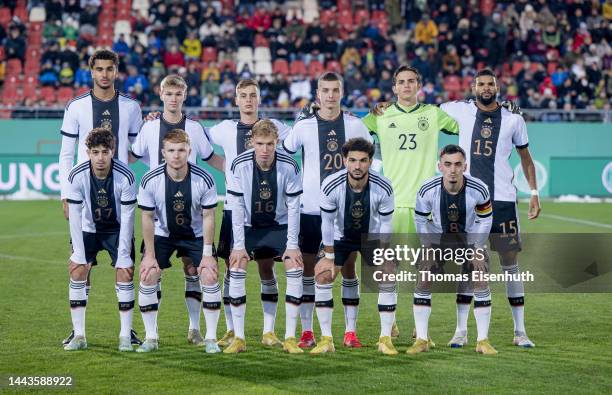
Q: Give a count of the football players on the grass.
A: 11